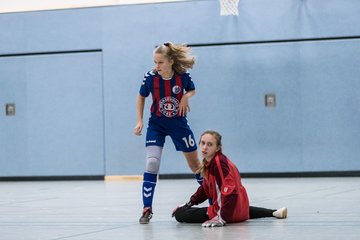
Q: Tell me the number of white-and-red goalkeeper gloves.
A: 2